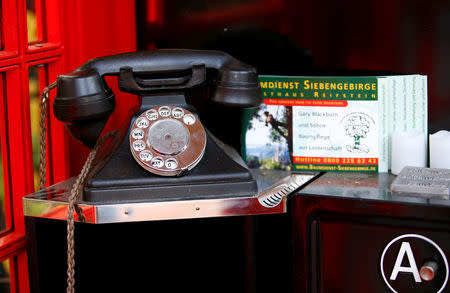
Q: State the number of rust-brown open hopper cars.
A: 0